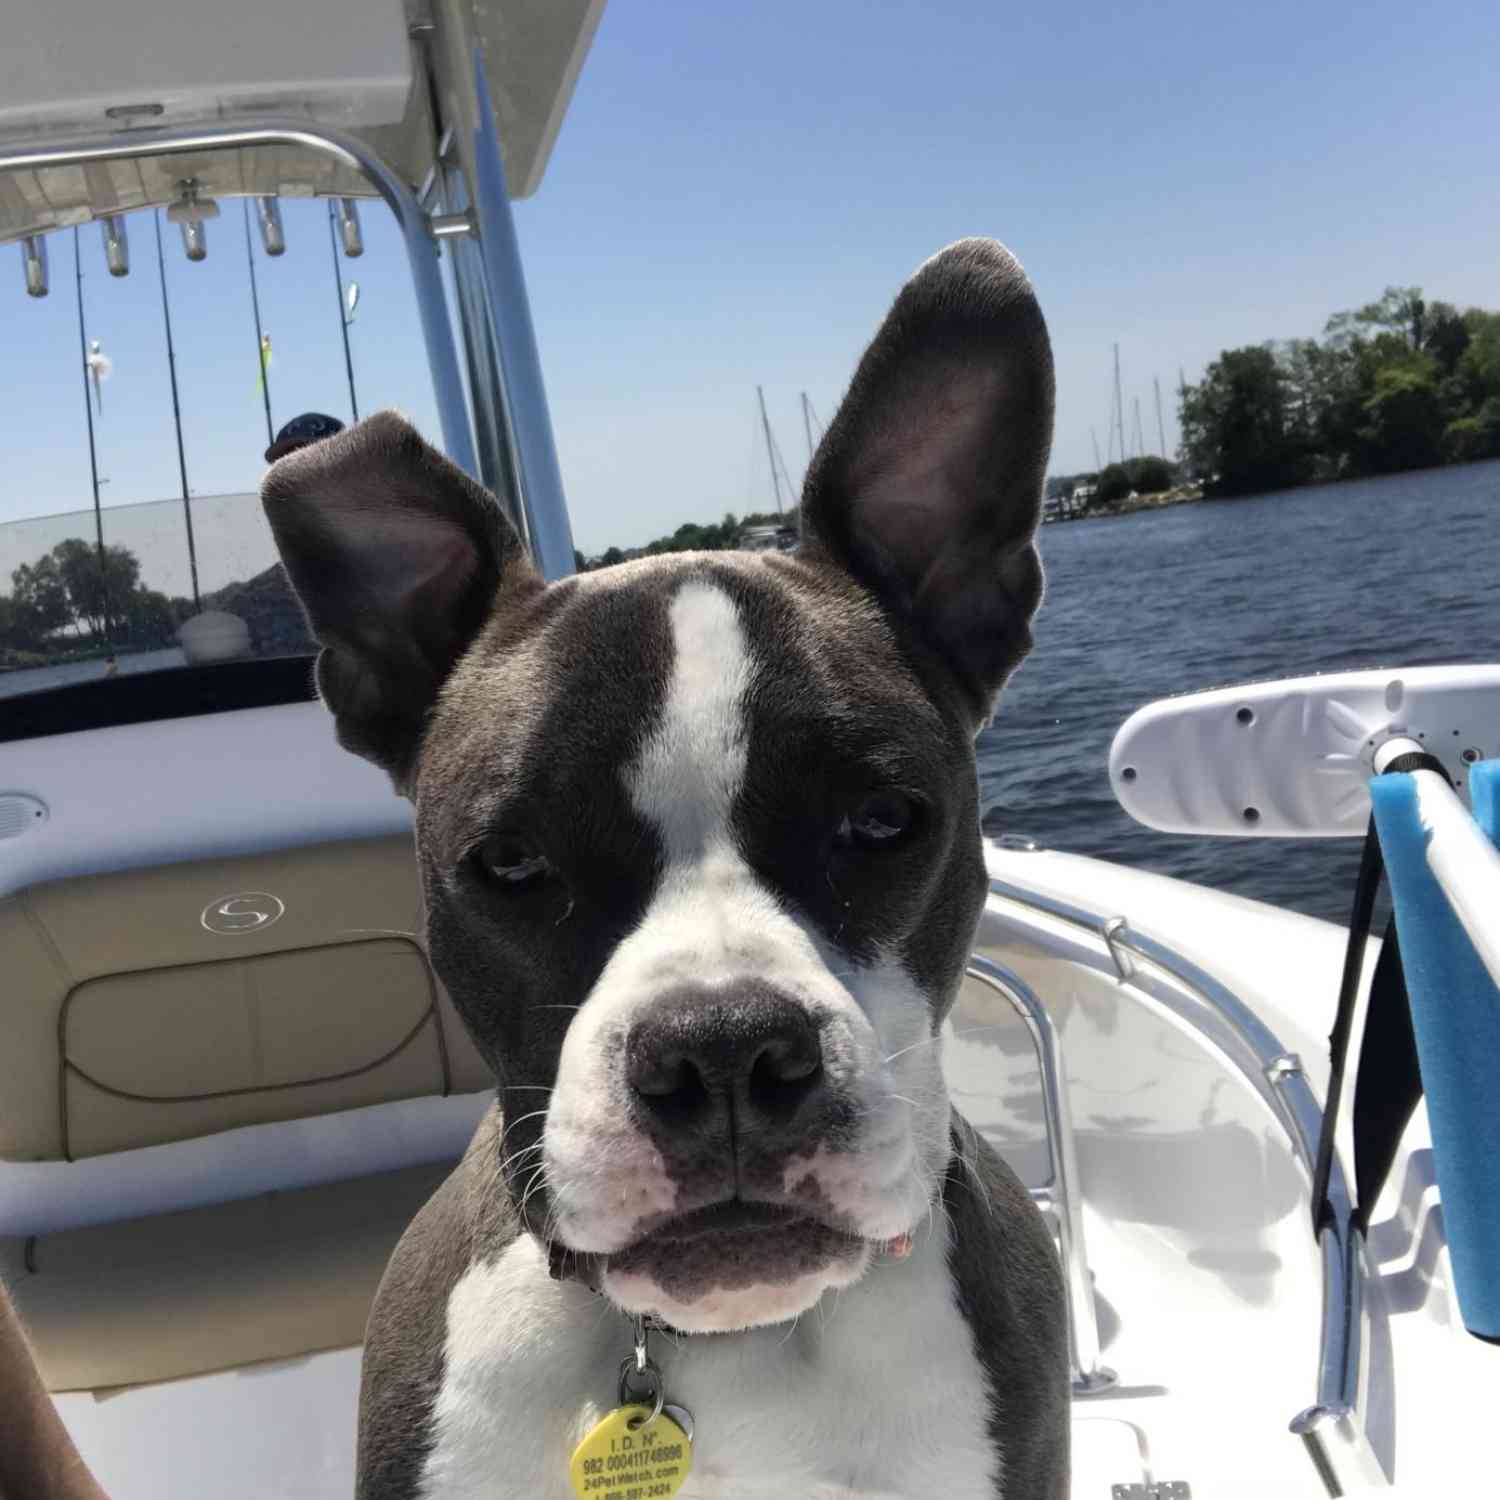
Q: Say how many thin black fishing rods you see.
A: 4